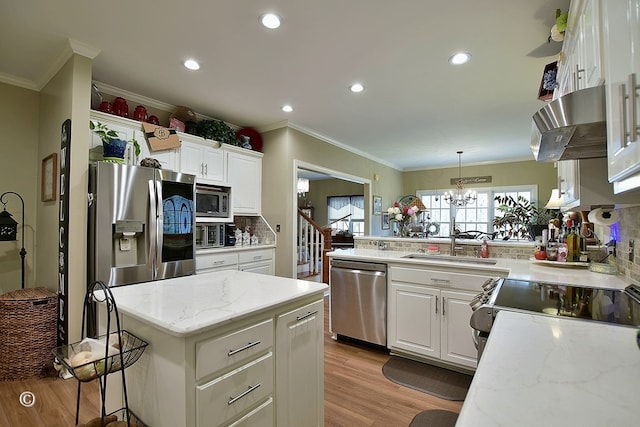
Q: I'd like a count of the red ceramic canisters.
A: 4